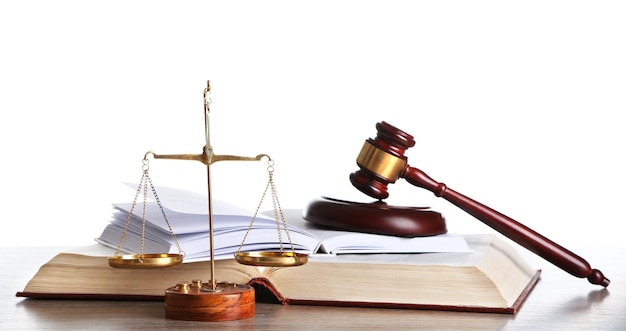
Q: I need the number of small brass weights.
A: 5